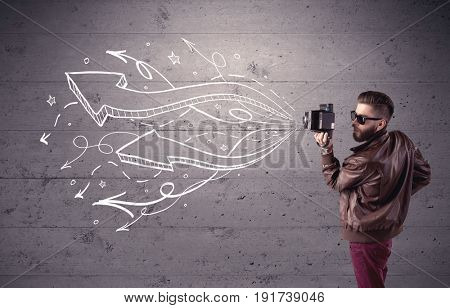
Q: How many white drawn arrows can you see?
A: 9